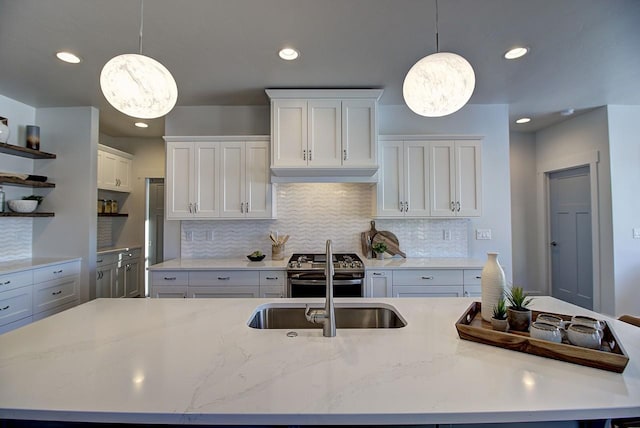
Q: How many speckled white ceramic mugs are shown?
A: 4